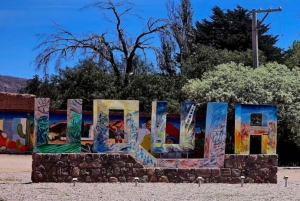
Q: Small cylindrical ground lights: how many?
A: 5